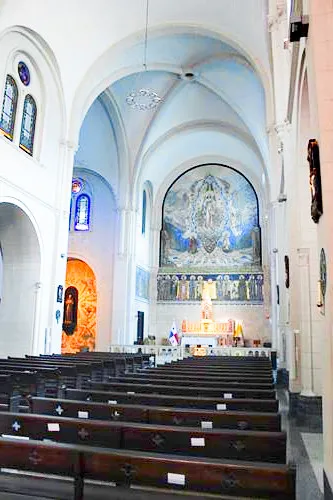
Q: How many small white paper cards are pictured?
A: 9